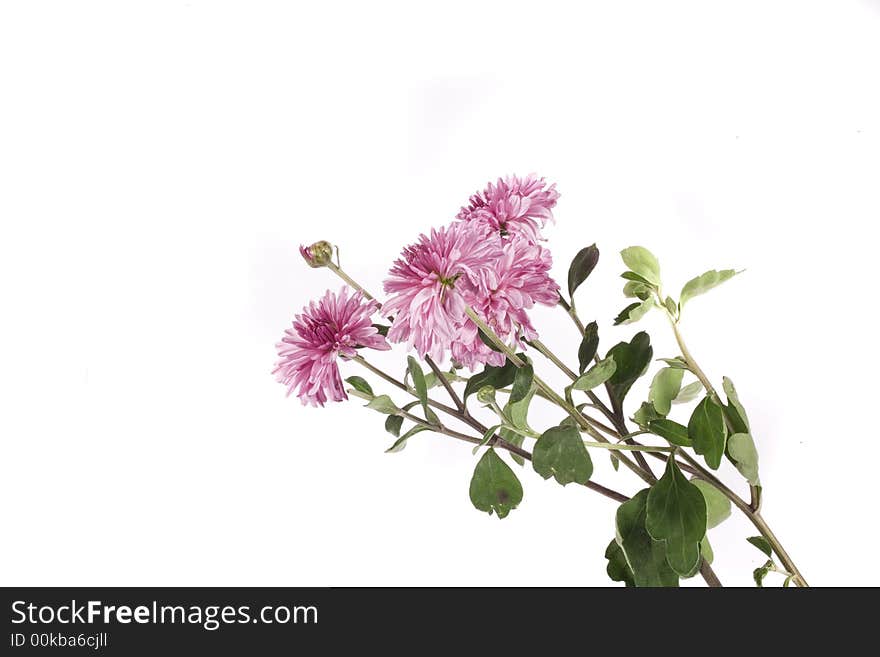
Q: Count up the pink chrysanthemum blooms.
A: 4